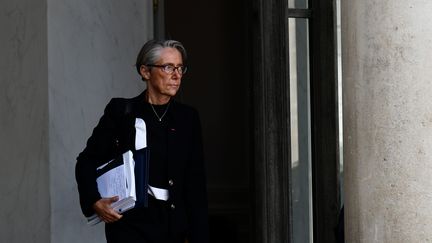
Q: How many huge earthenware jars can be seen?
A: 0